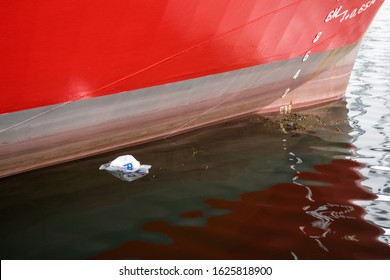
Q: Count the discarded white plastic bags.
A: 1